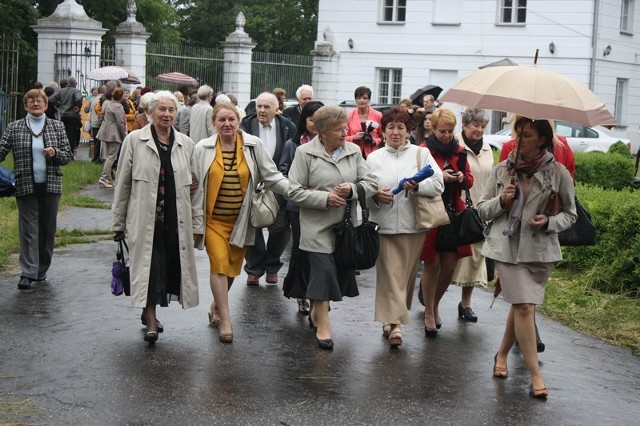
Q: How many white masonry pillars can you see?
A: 4